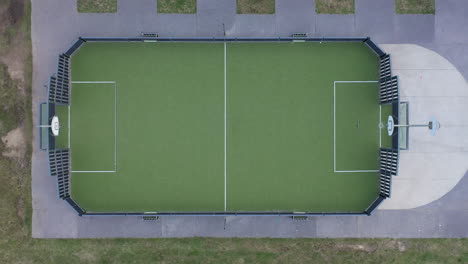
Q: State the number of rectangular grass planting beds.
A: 5